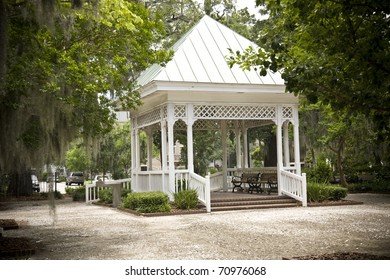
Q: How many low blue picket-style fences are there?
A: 0